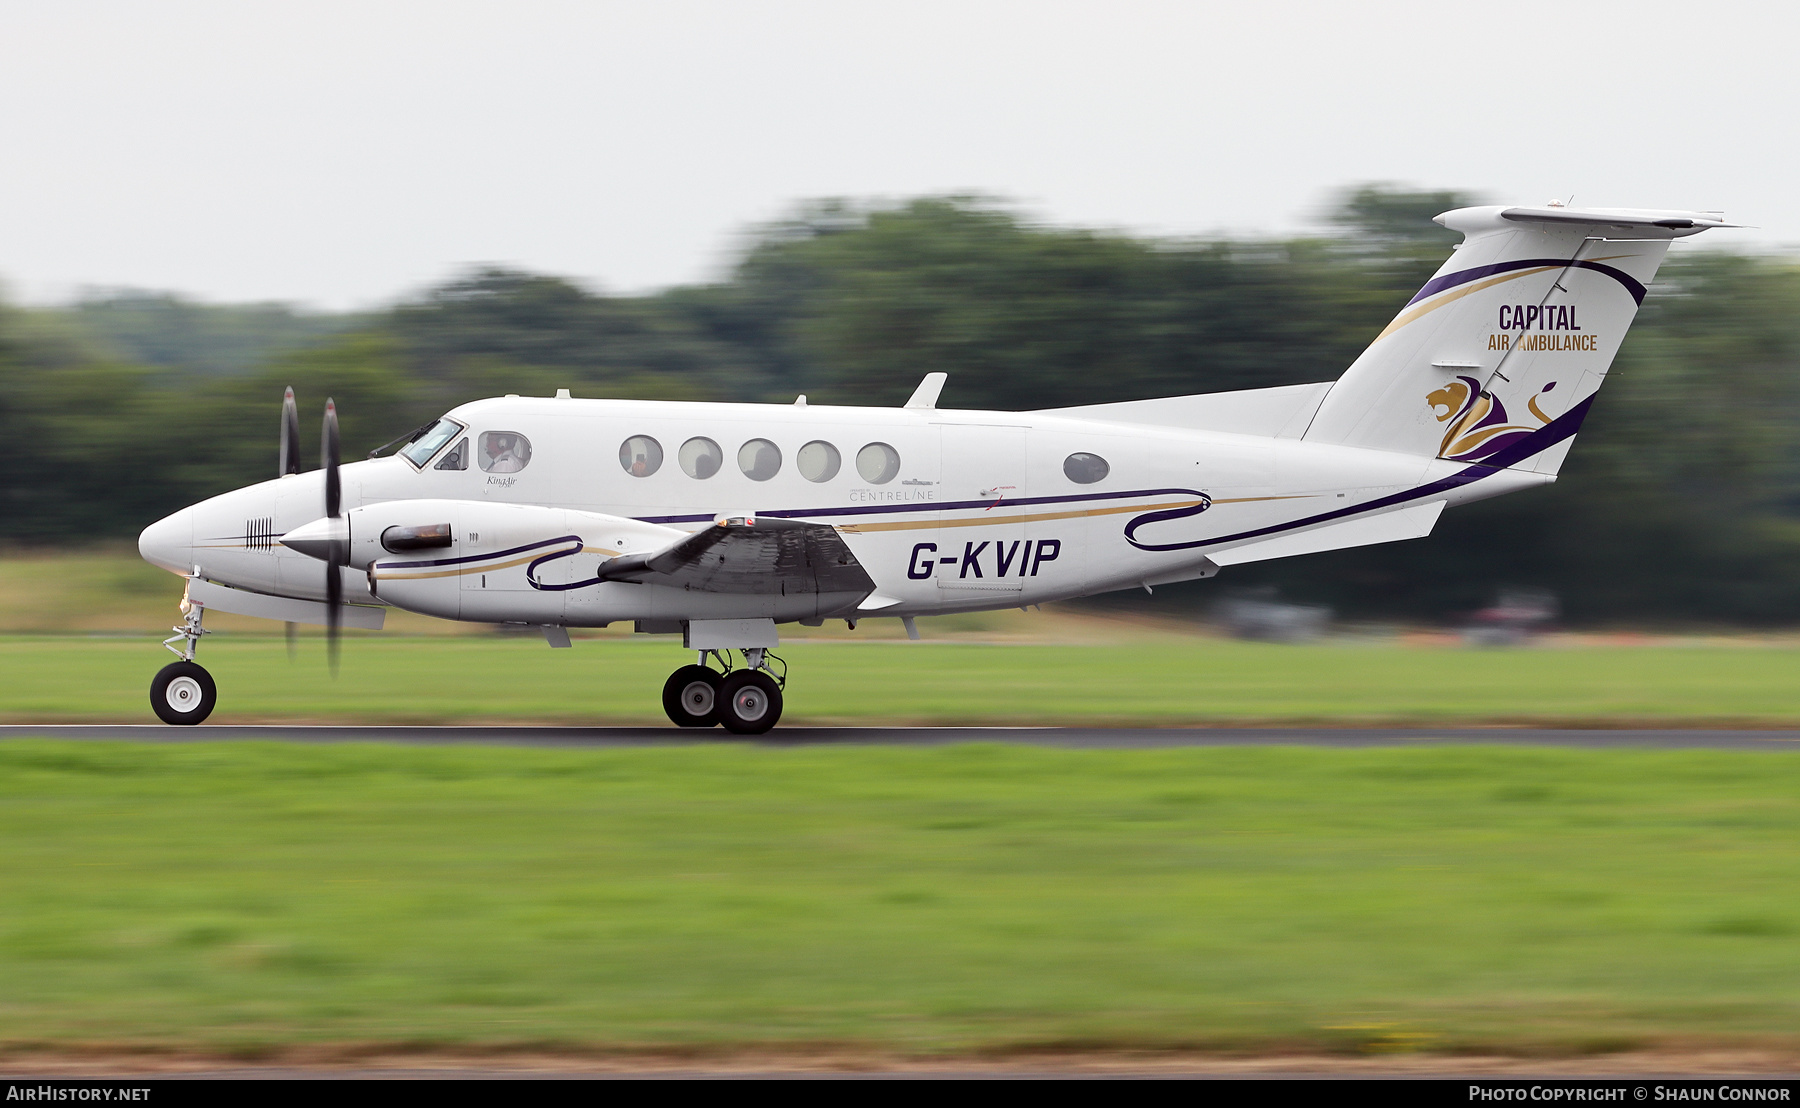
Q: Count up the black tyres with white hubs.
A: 3